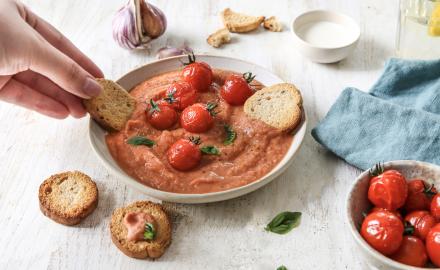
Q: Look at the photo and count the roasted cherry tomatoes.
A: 13